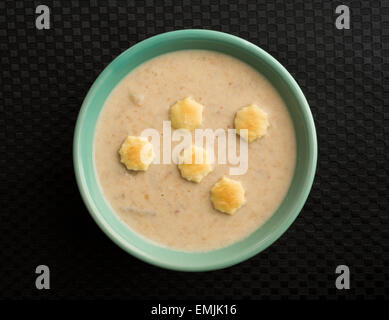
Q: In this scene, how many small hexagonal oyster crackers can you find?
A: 5